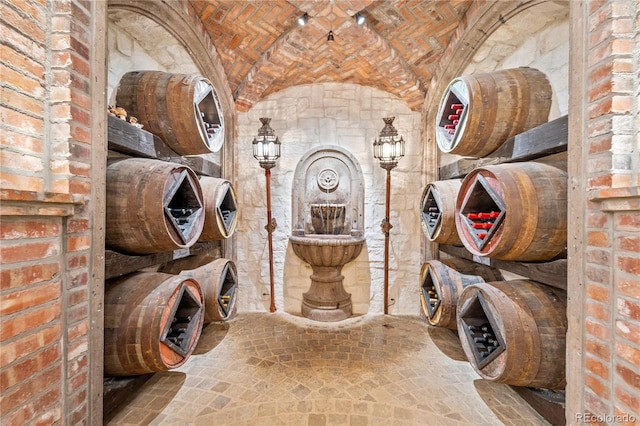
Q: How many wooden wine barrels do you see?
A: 10